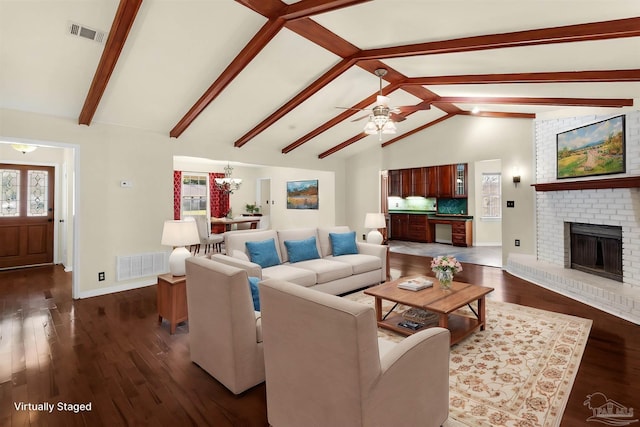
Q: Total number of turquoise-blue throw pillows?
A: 4